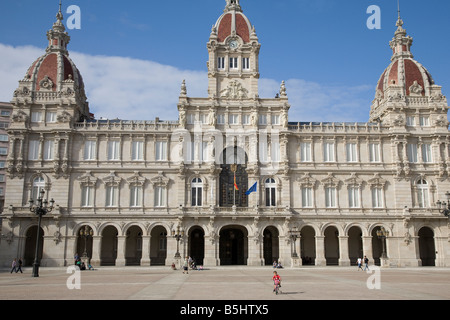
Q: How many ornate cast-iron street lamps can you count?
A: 6